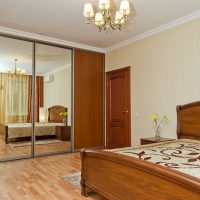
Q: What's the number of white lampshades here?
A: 5